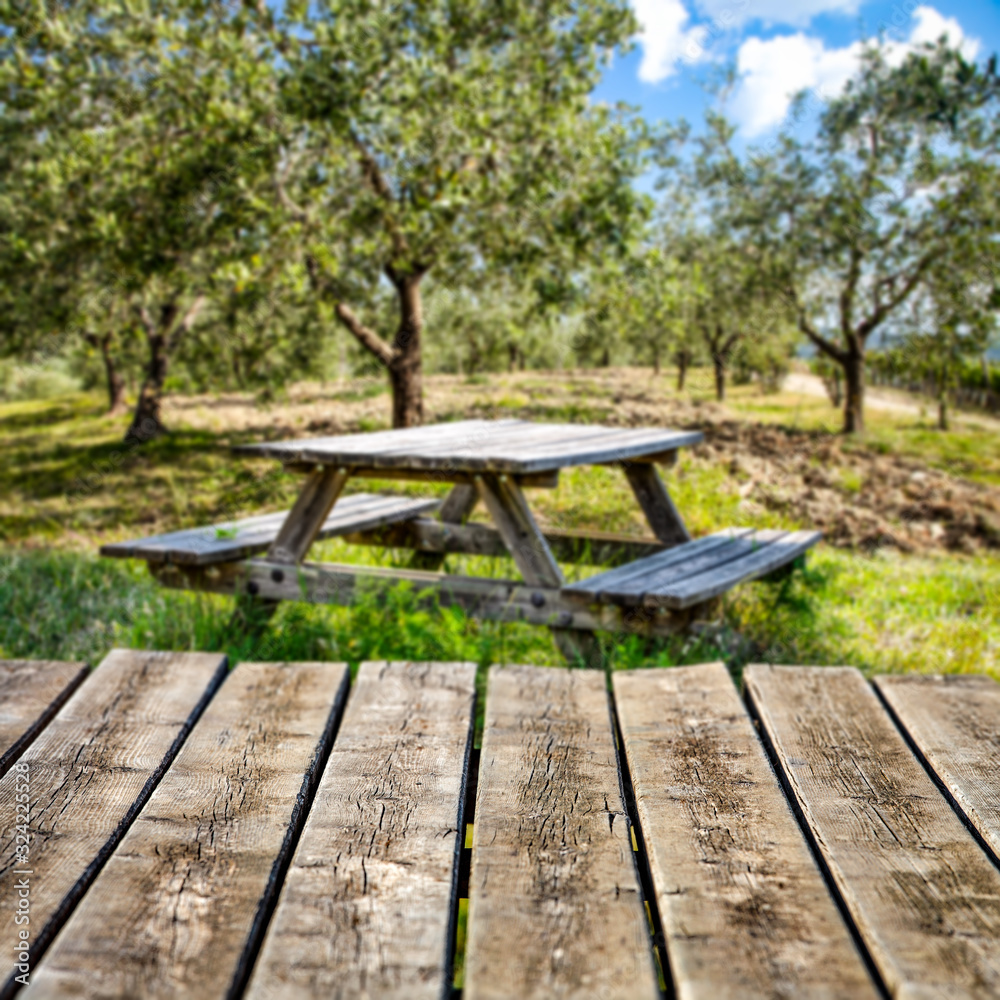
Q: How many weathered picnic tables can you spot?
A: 1